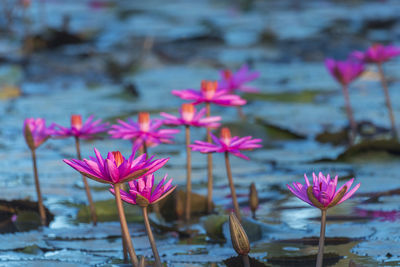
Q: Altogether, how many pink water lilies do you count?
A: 12